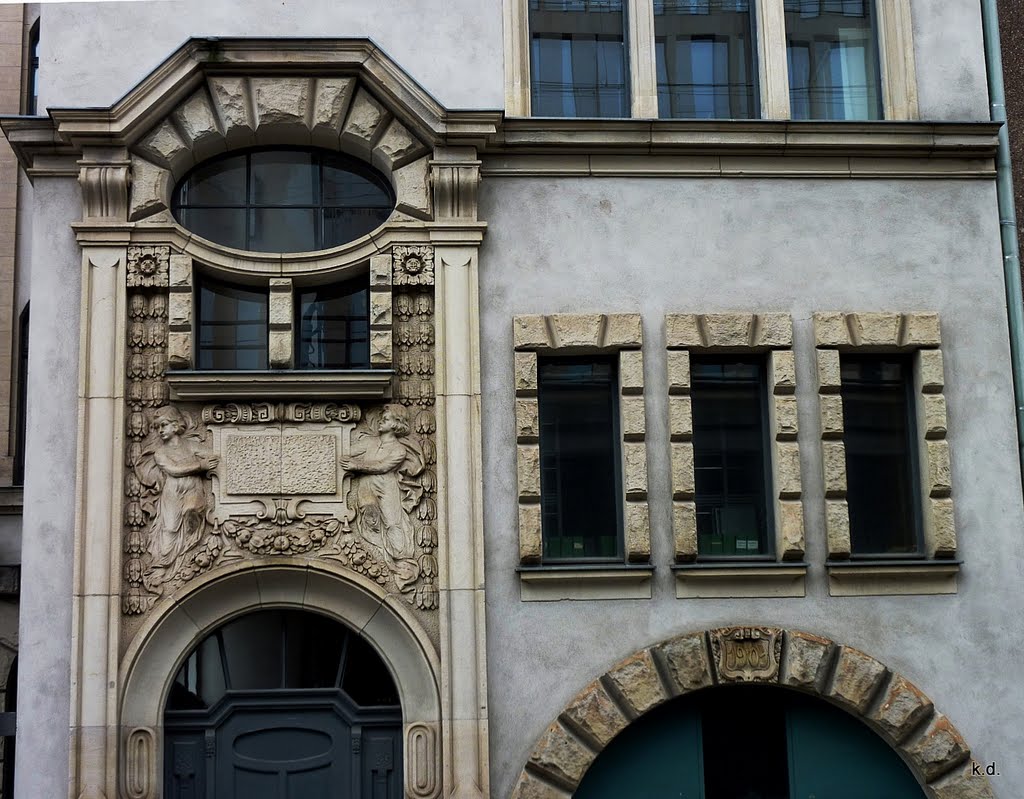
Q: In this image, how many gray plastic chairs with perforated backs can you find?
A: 0